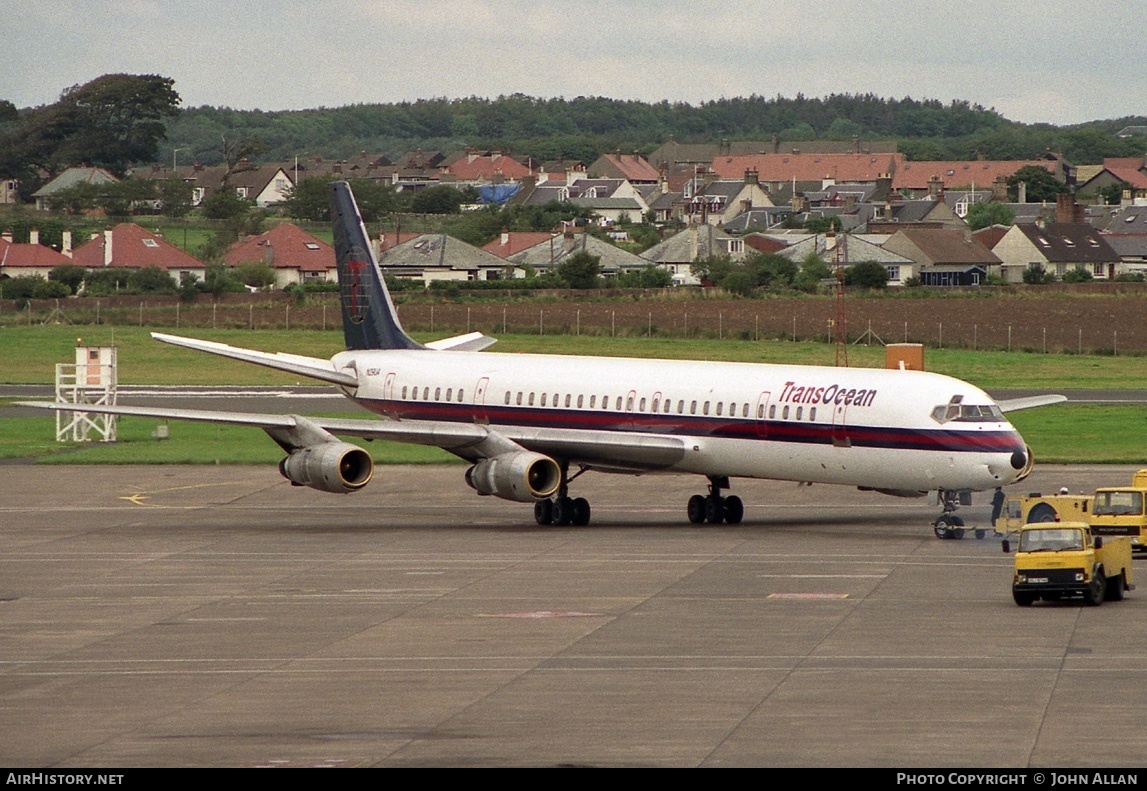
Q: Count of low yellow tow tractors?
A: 1